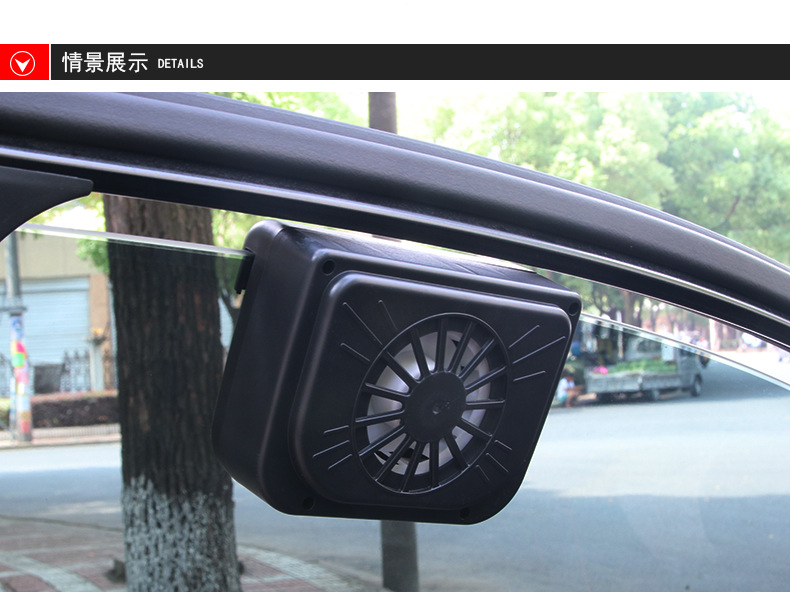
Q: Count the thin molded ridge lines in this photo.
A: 12